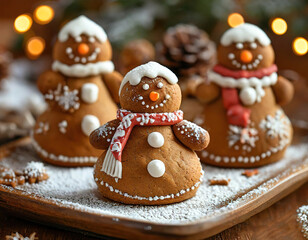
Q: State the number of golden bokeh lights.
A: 6